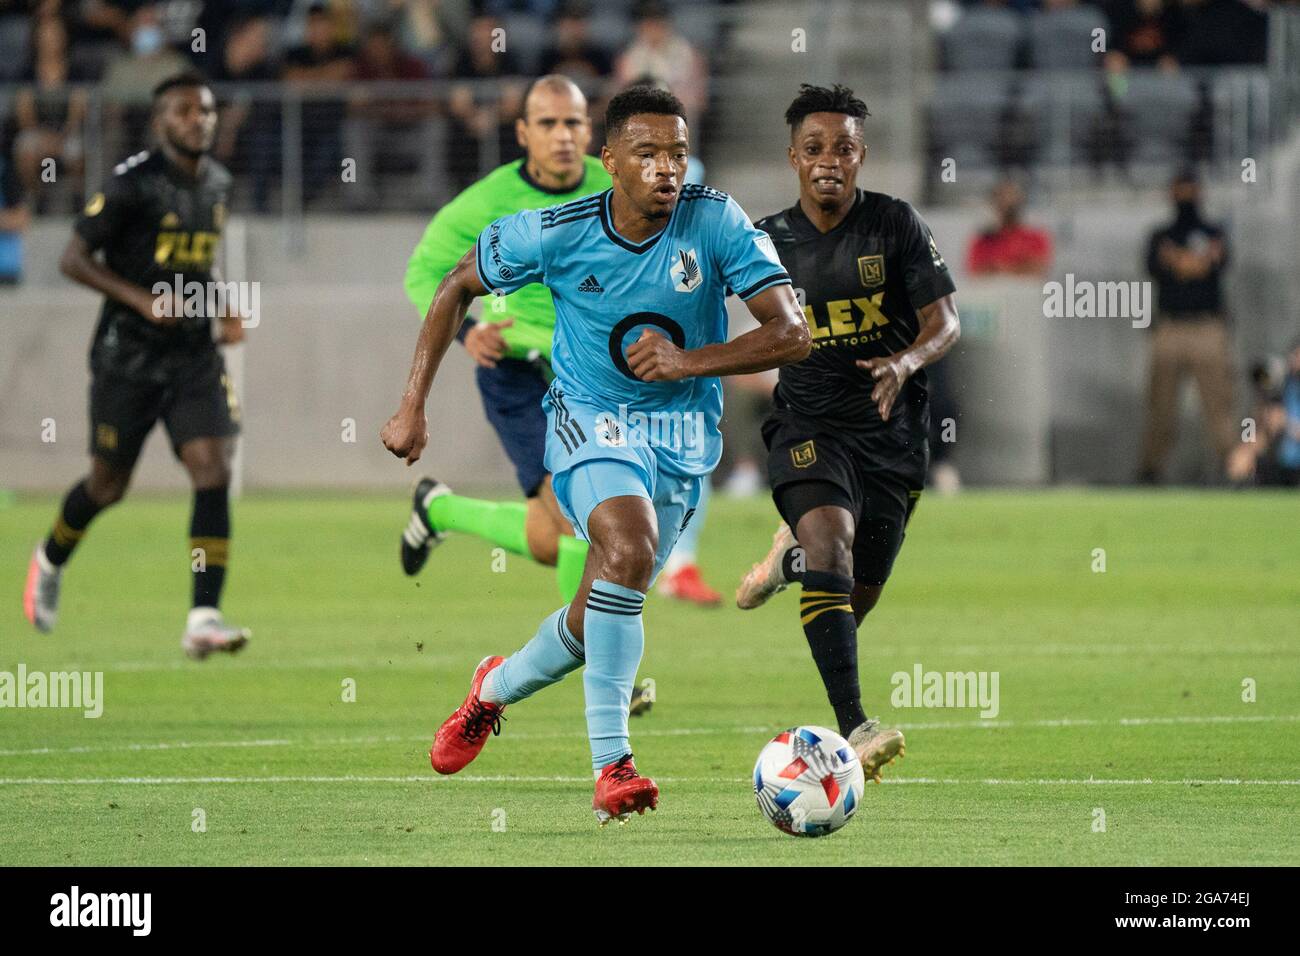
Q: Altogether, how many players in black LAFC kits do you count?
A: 2